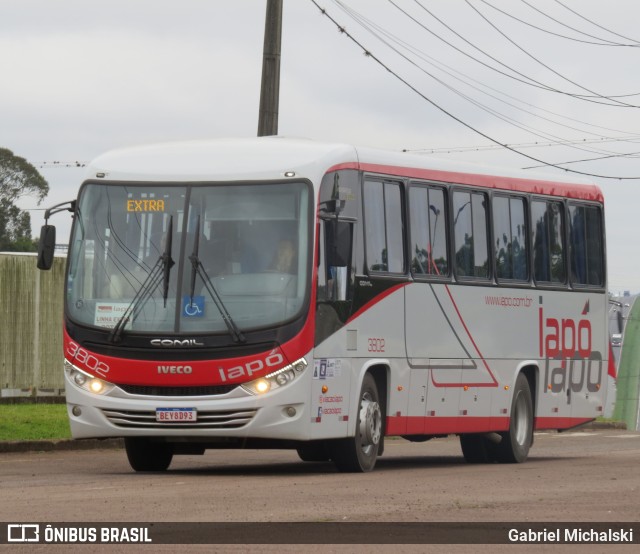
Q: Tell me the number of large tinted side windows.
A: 6